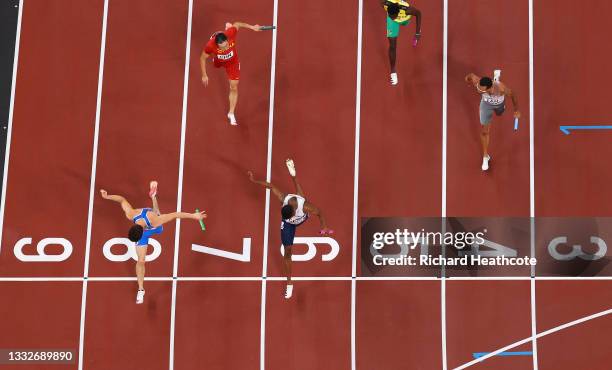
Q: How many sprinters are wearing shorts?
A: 5